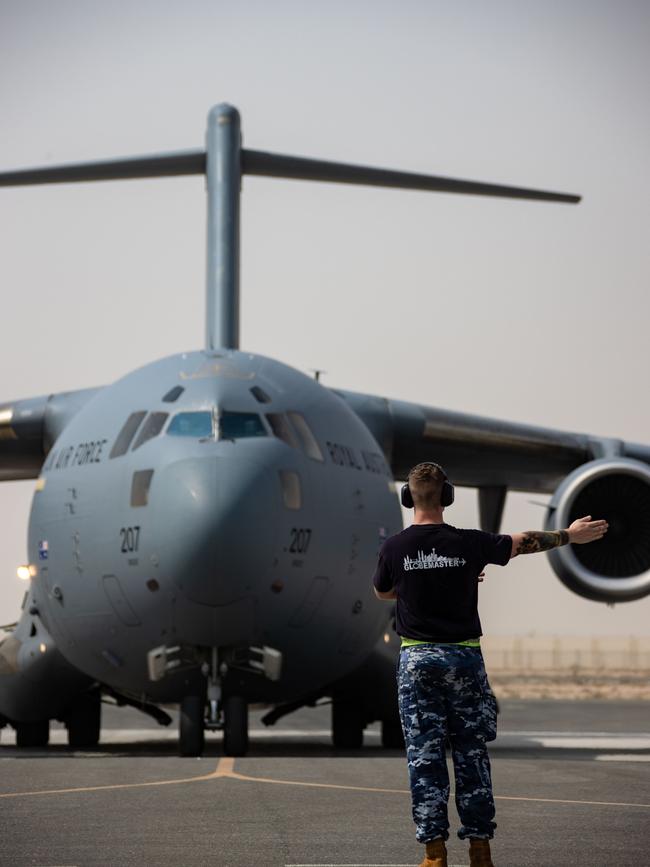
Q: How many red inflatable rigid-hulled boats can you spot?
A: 0